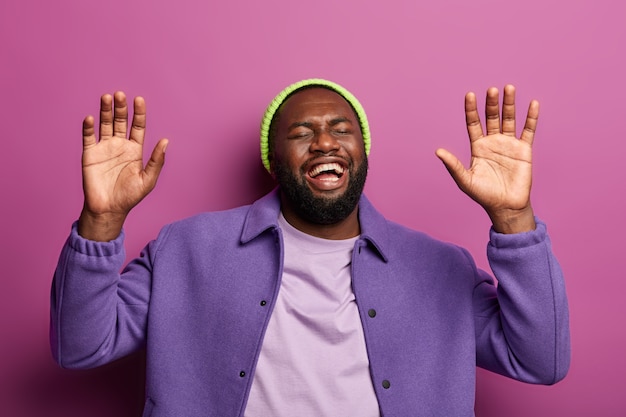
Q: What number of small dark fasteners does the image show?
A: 4